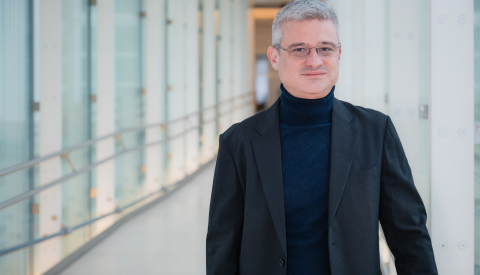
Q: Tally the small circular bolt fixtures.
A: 6